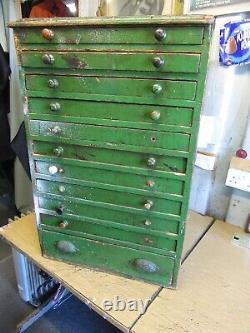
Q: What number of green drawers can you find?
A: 11